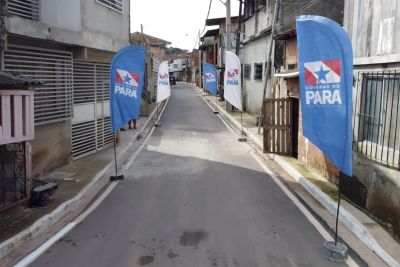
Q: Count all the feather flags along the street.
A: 5